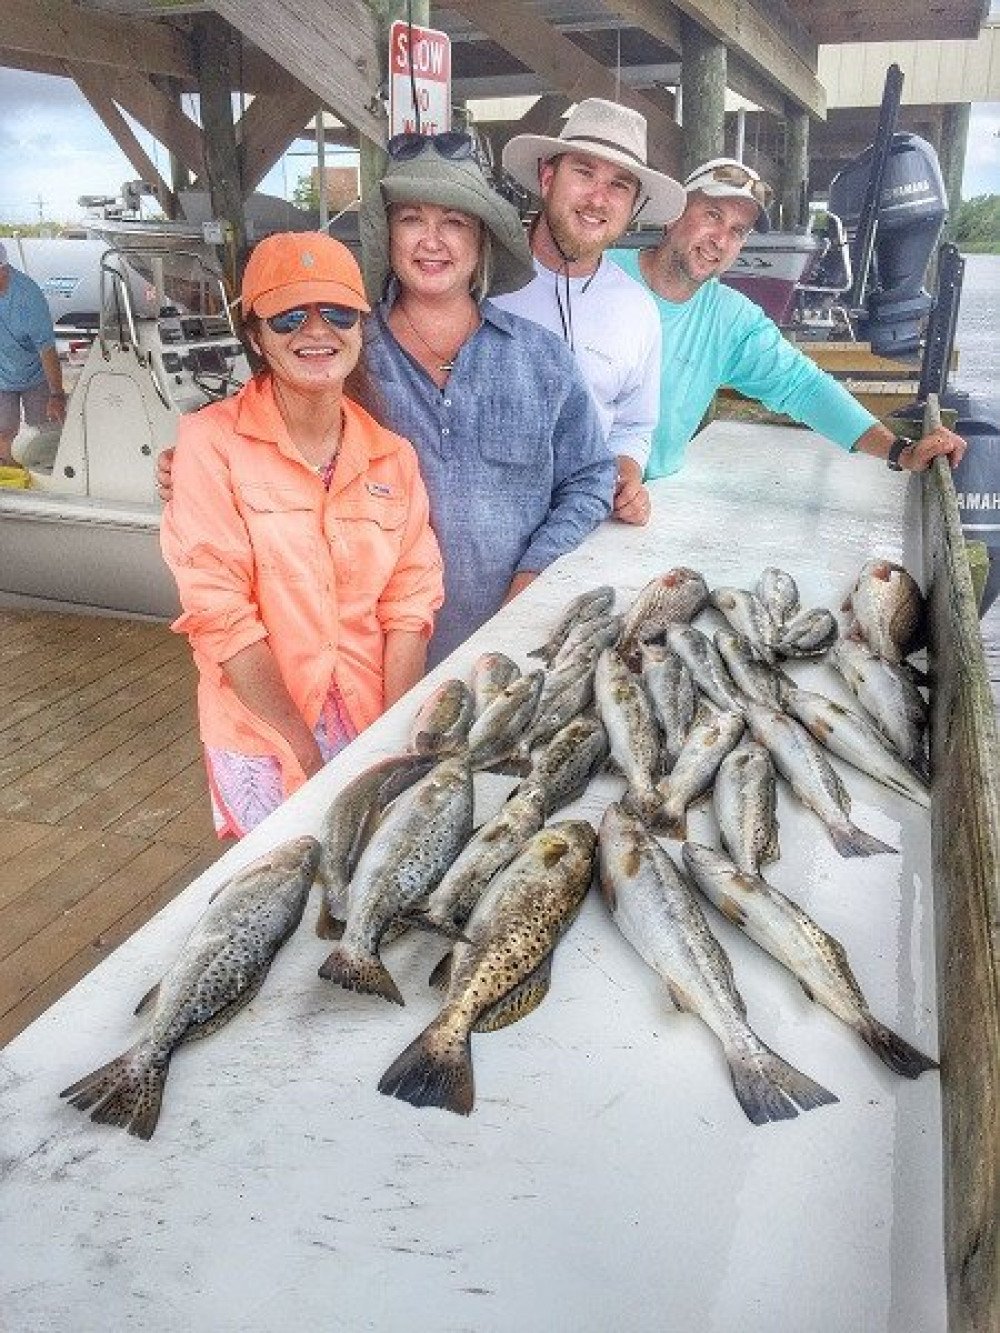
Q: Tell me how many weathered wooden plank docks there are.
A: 1